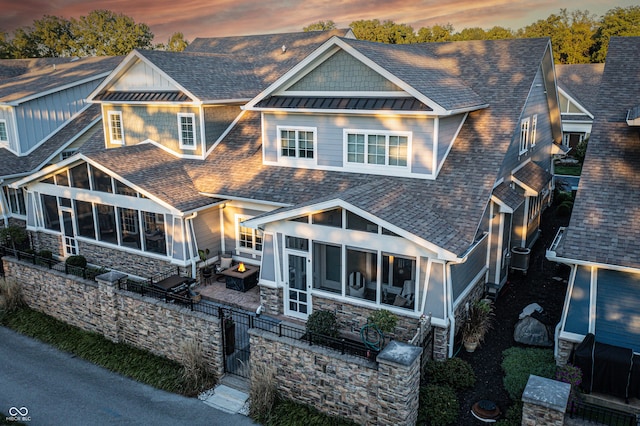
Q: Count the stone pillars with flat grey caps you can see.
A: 3